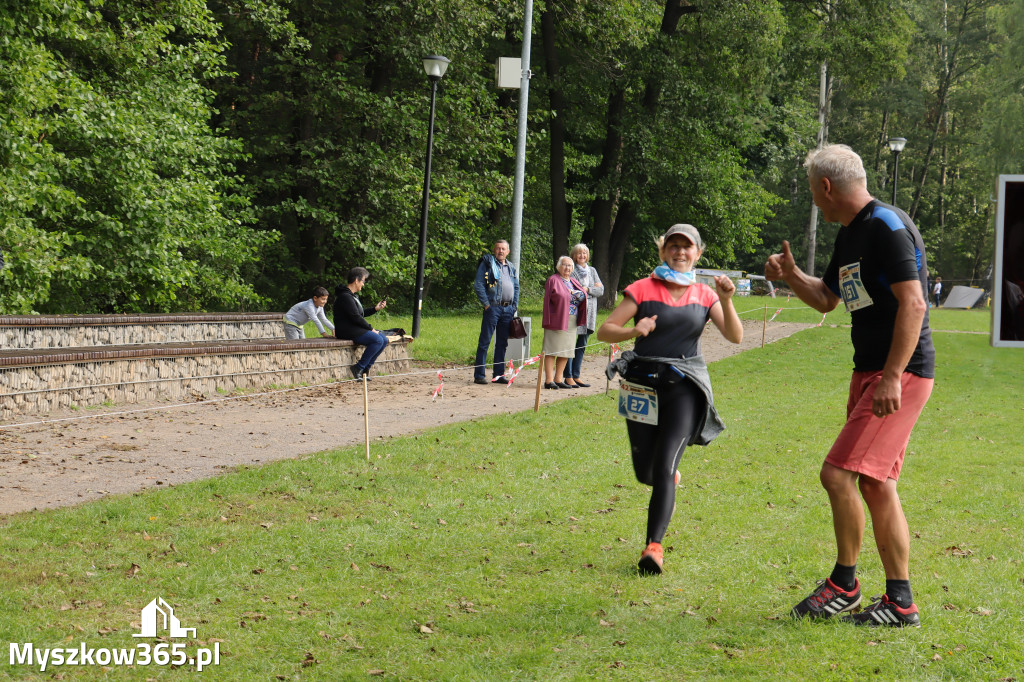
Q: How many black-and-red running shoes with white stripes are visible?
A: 2